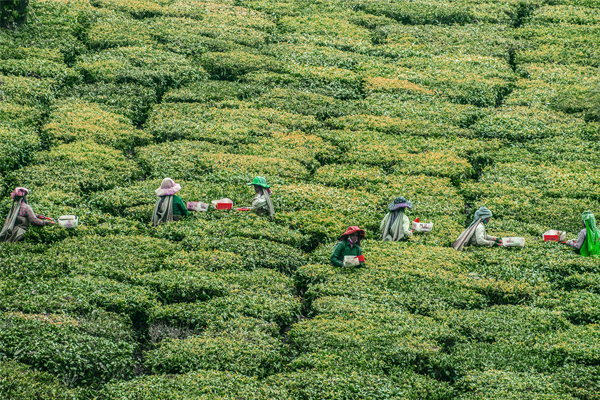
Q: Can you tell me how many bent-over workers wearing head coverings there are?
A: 7